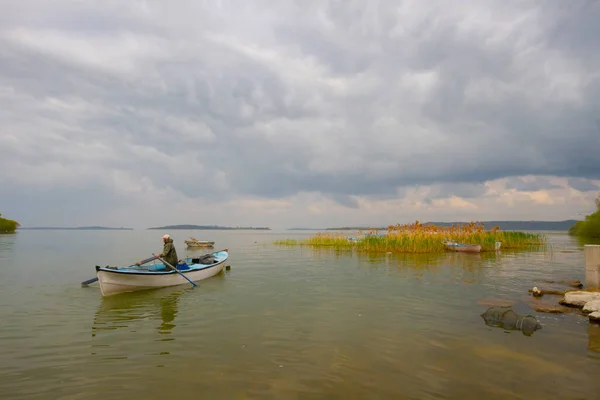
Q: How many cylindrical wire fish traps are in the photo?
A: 1